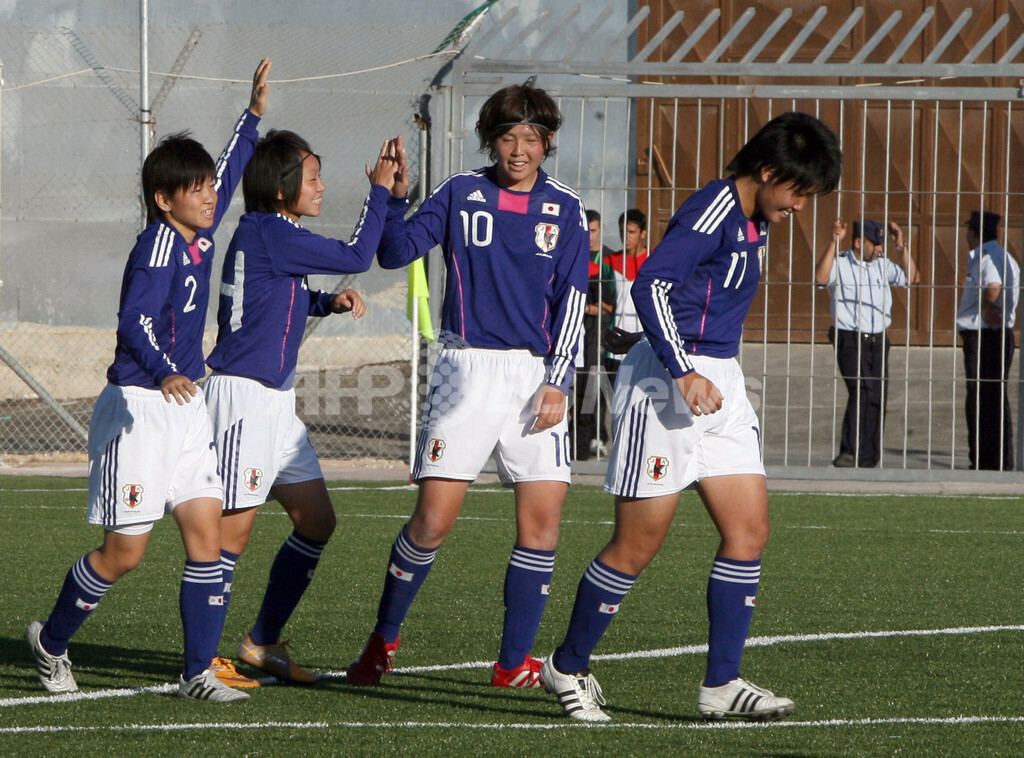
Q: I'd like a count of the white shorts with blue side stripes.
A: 4